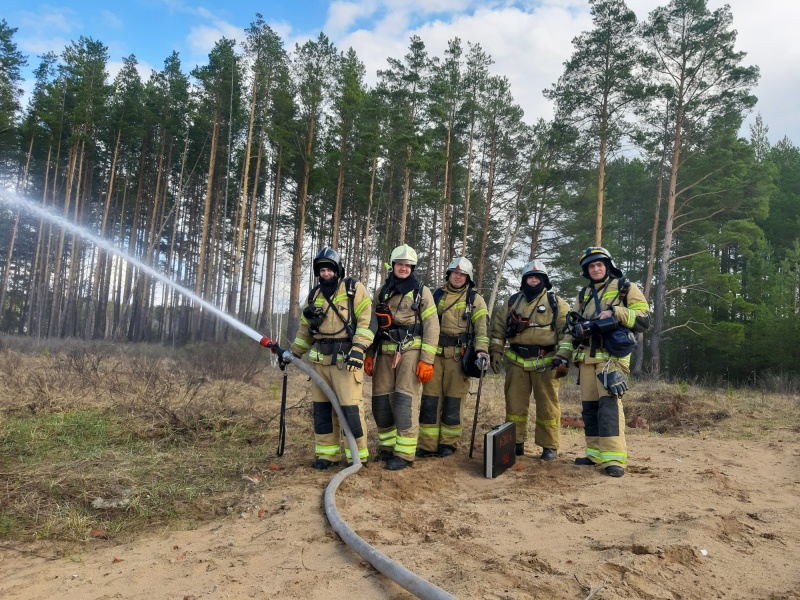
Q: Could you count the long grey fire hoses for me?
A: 1